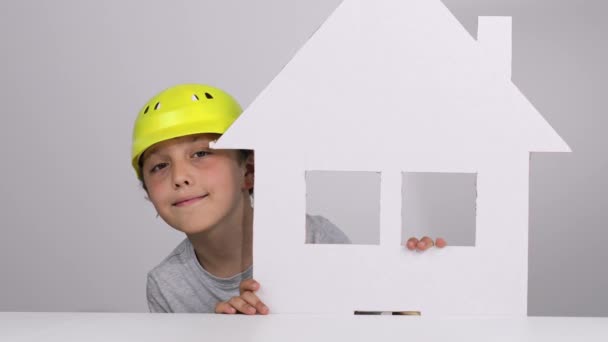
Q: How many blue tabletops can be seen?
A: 0